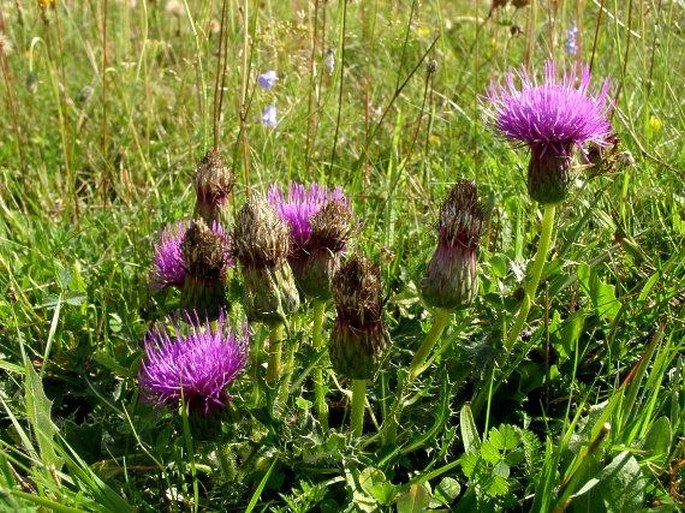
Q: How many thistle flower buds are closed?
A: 6